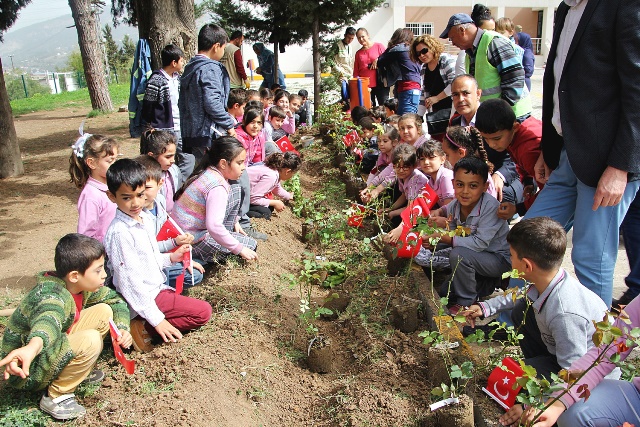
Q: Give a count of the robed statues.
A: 0